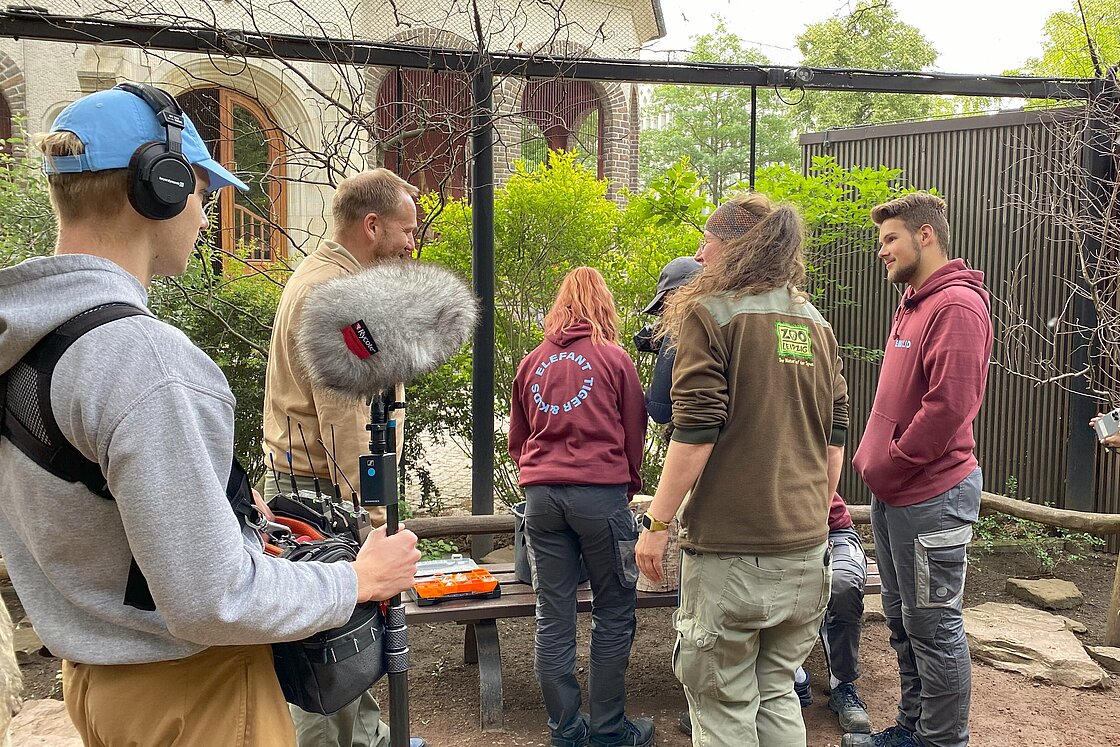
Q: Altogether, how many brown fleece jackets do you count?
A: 1